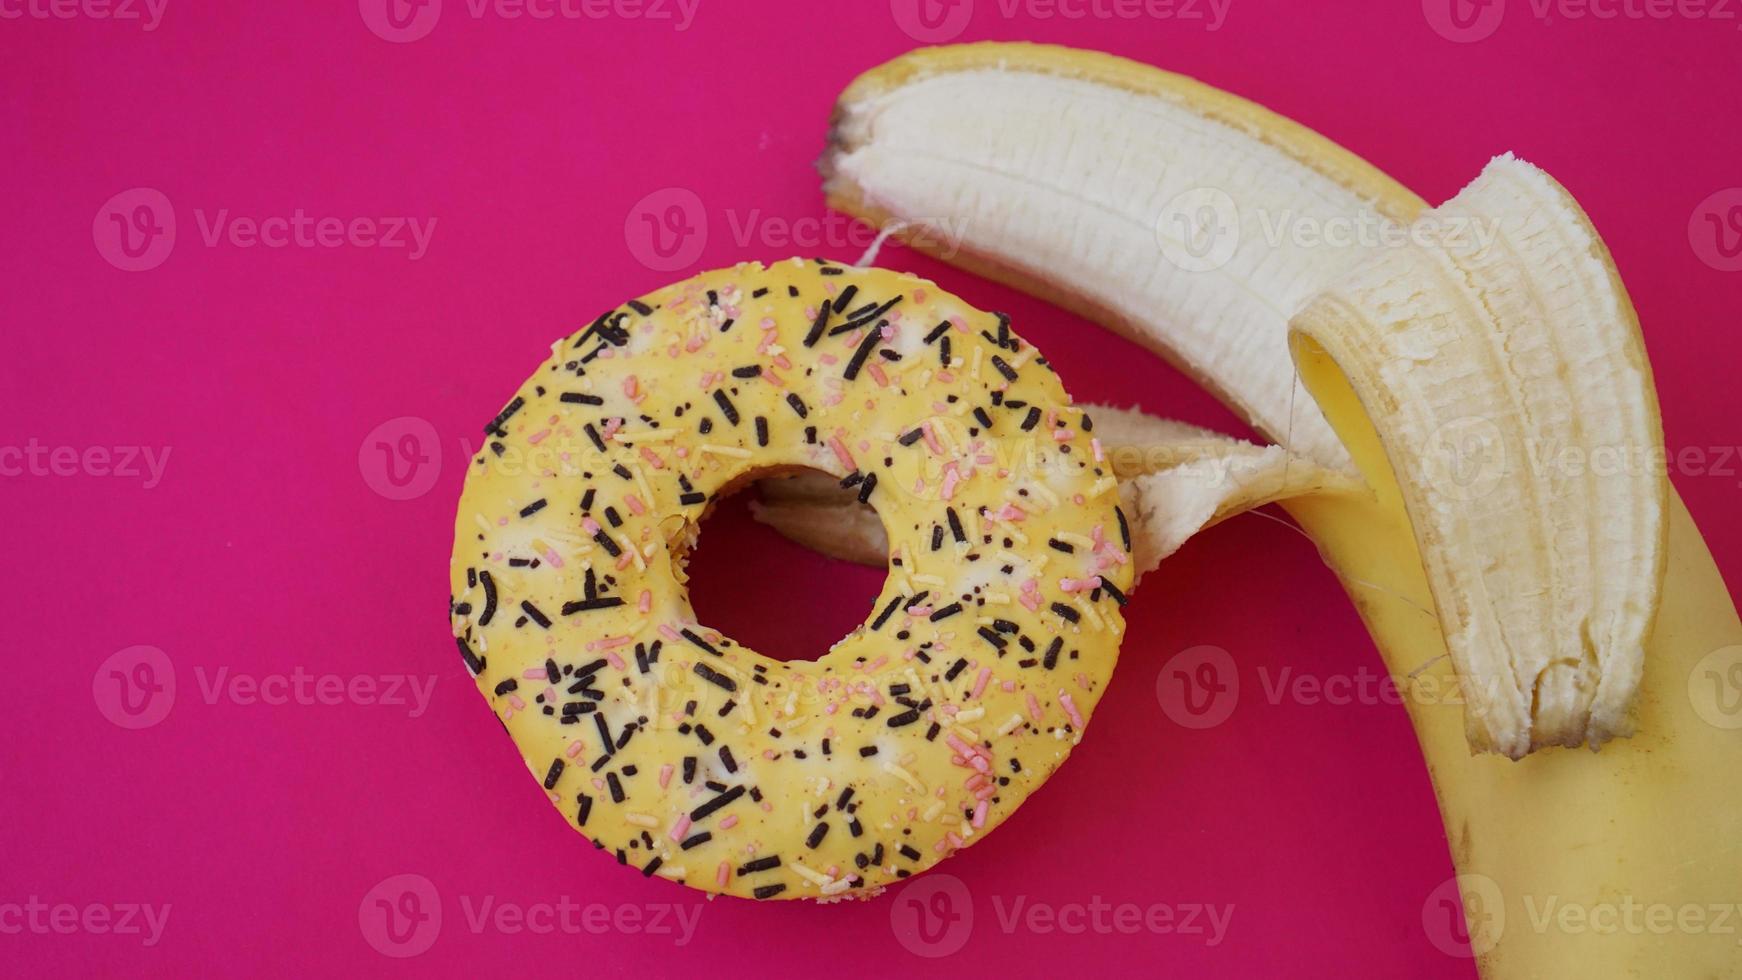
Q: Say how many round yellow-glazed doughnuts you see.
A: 1